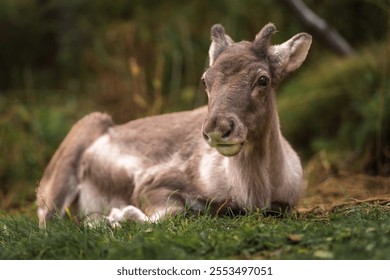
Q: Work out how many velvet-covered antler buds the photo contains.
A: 2